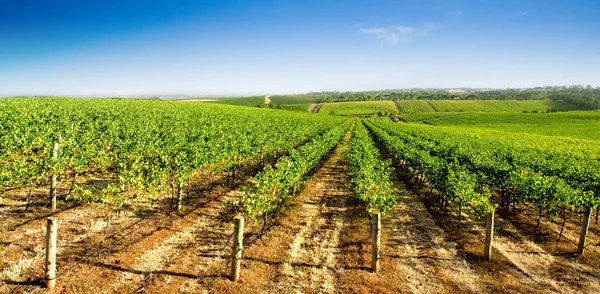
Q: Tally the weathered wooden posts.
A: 7